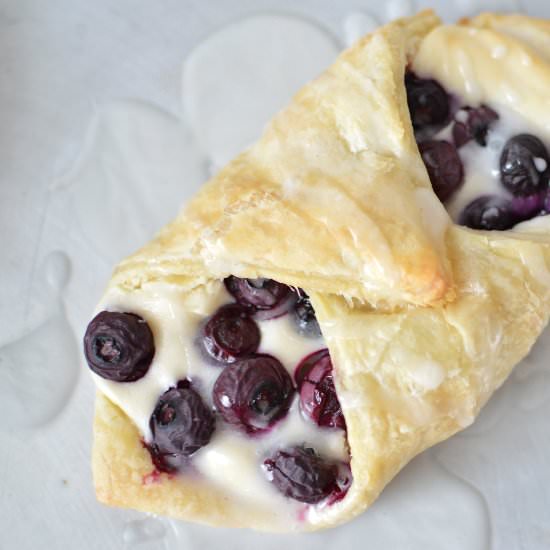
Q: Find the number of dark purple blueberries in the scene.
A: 13